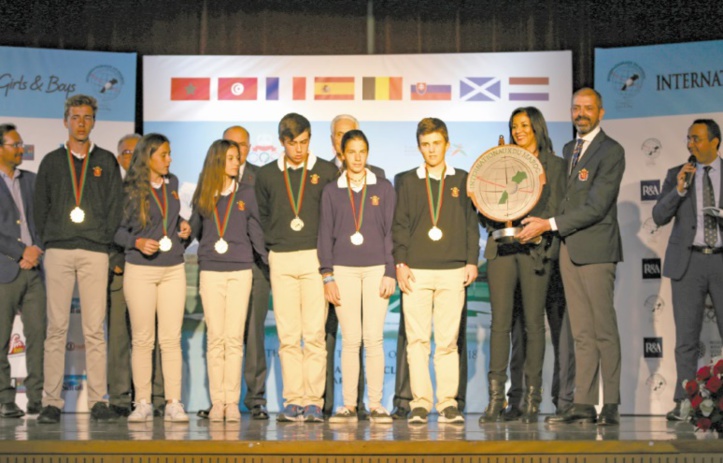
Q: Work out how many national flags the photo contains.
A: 8